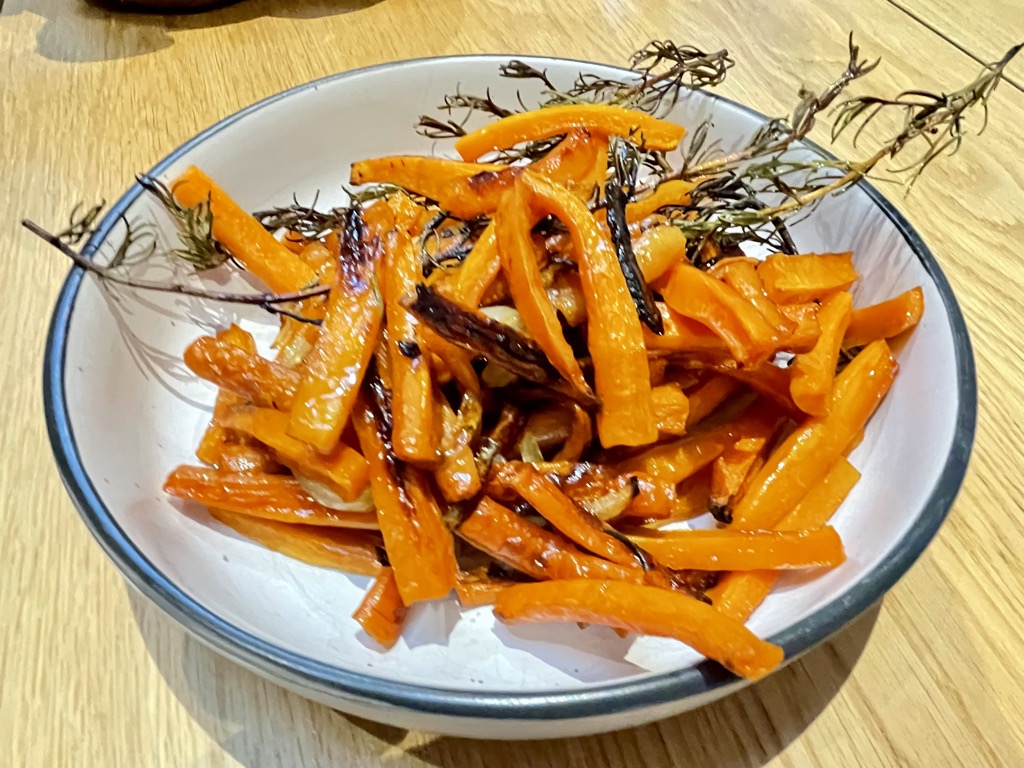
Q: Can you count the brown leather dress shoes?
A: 0